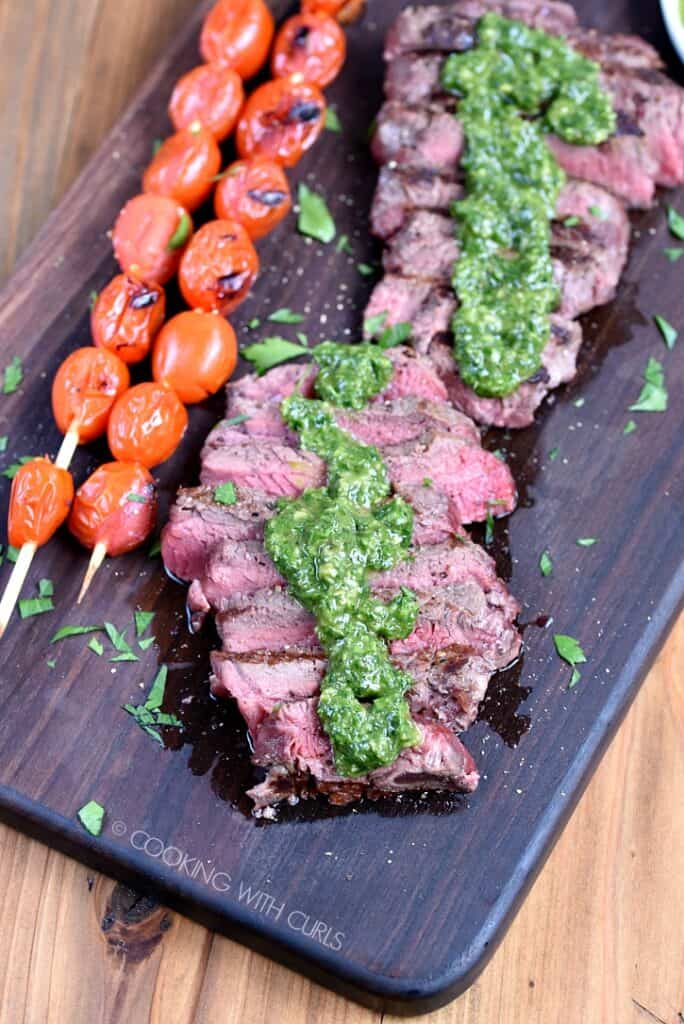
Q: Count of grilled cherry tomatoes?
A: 15